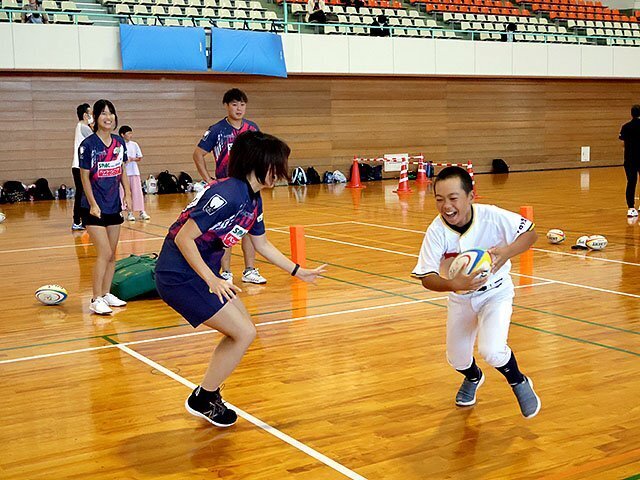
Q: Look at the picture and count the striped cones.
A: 3